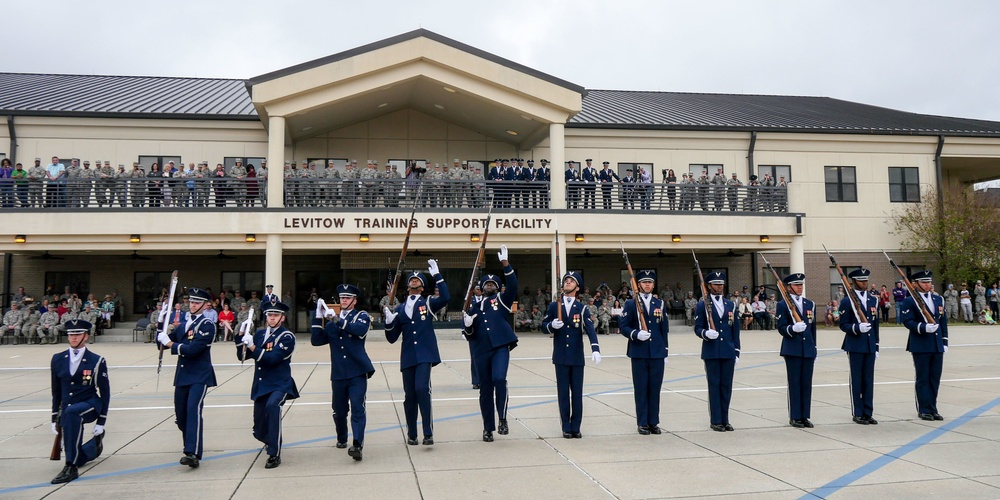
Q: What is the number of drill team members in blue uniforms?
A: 12